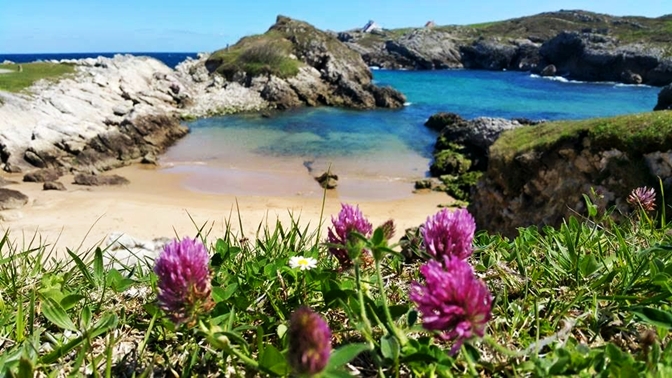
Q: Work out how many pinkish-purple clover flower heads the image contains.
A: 6